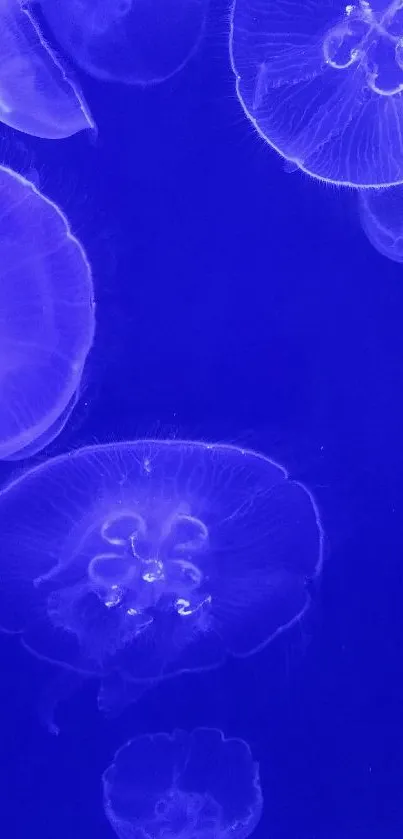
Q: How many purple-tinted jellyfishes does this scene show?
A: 7